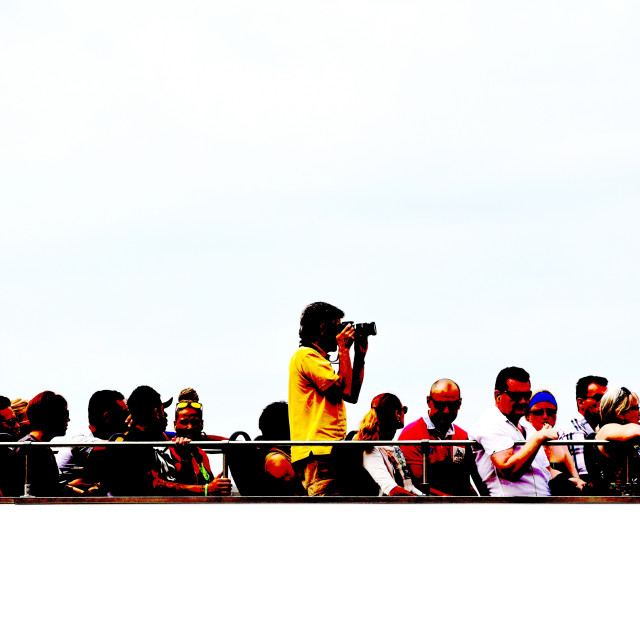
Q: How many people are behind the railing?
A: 14